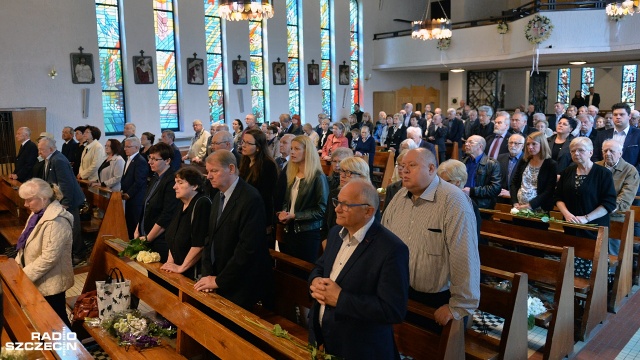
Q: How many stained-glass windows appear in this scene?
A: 10